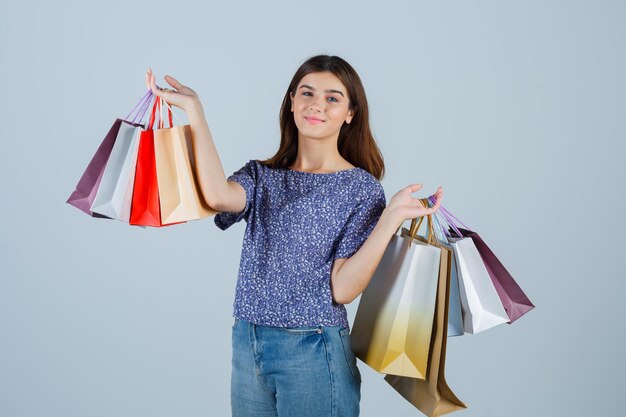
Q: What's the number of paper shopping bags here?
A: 9